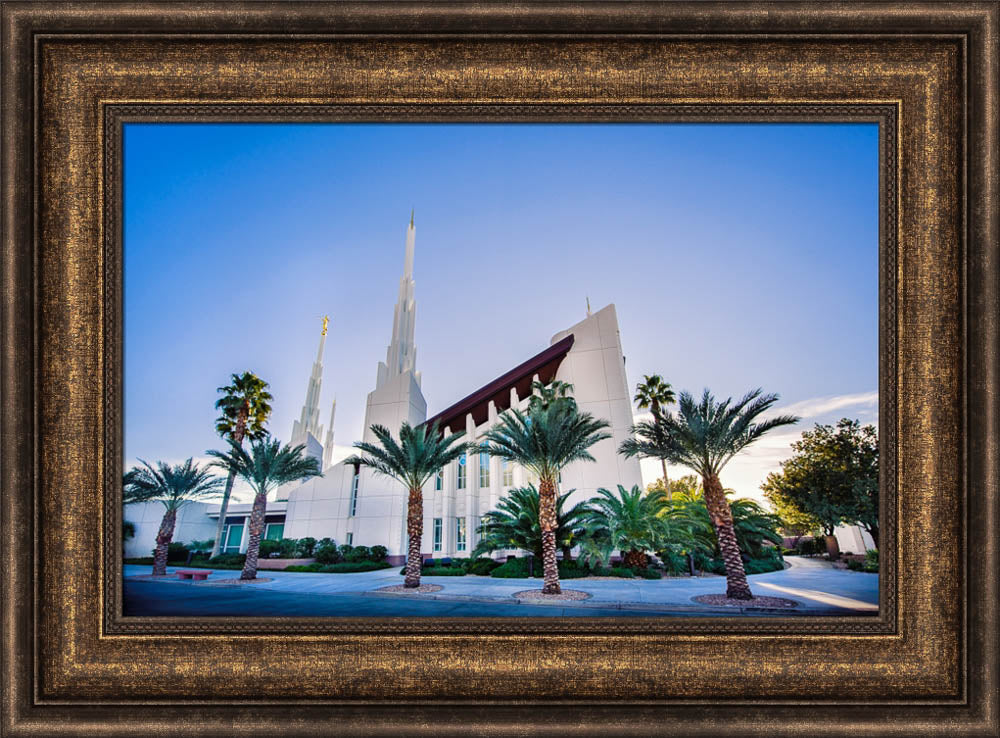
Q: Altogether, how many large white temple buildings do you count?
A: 1